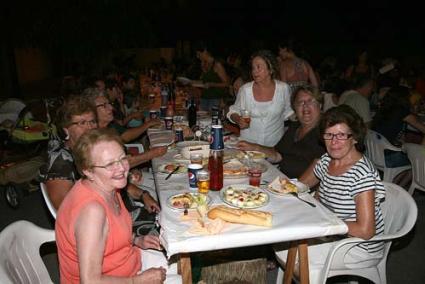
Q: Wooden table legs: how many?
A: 3